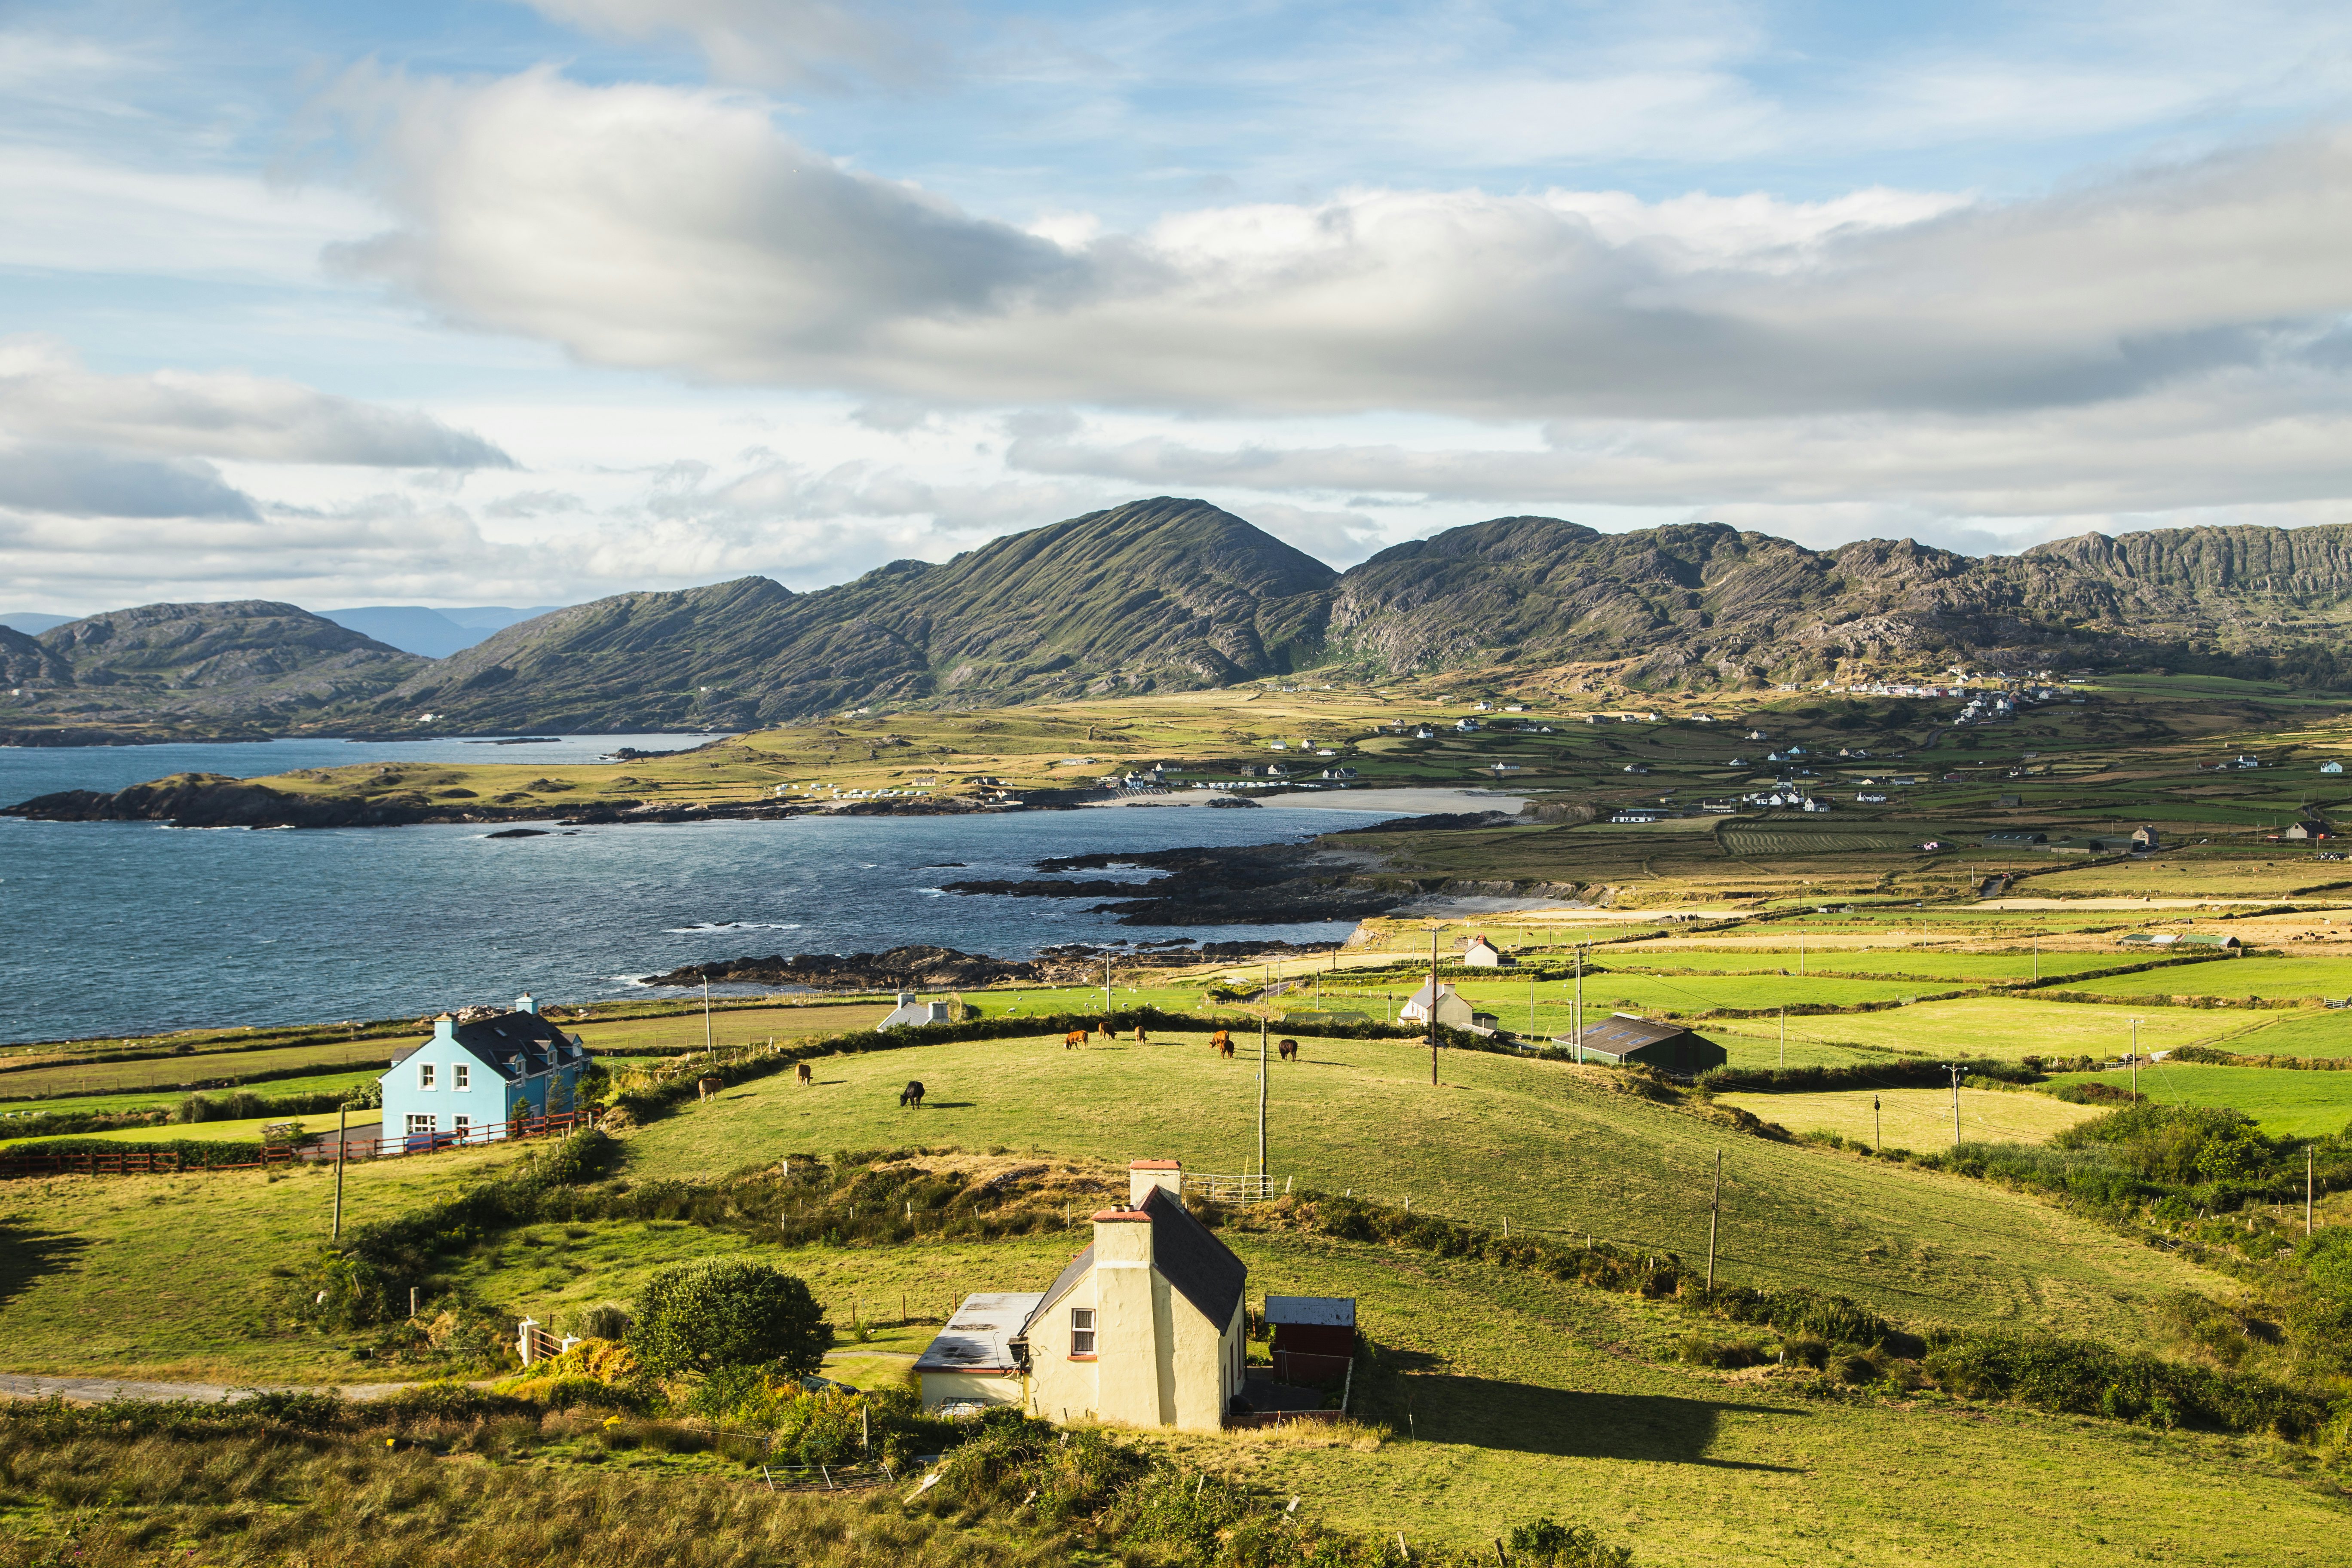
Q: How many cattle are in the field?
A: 9